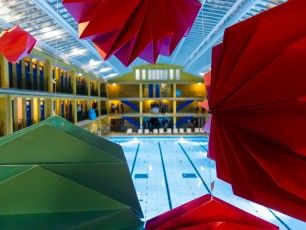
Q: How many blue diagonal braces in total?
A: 4